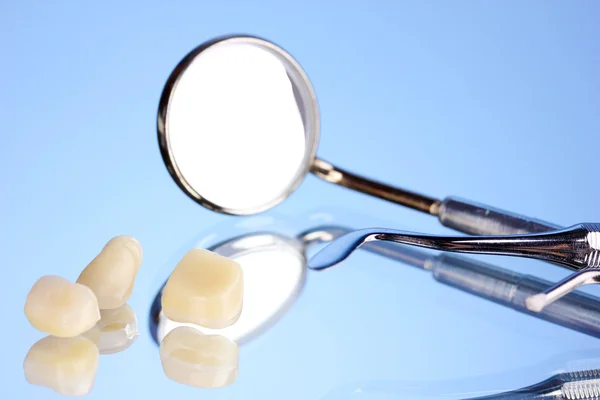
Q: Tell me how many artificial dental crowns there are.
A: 3